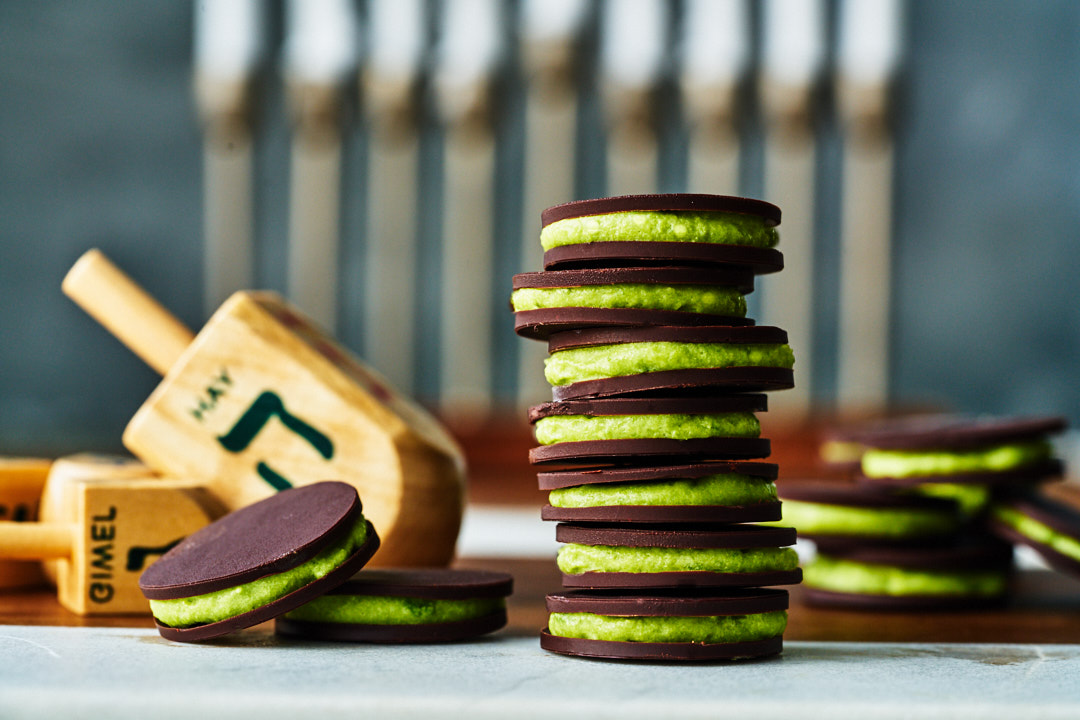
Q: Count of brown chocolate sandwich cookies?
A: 15